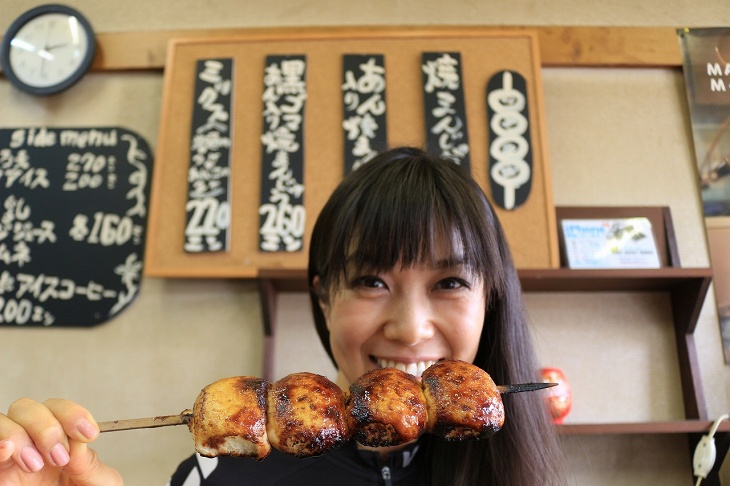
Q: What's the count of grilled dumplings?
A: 4